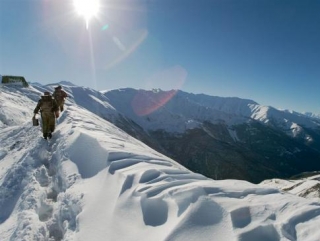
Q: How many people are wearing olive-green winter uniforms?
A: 2